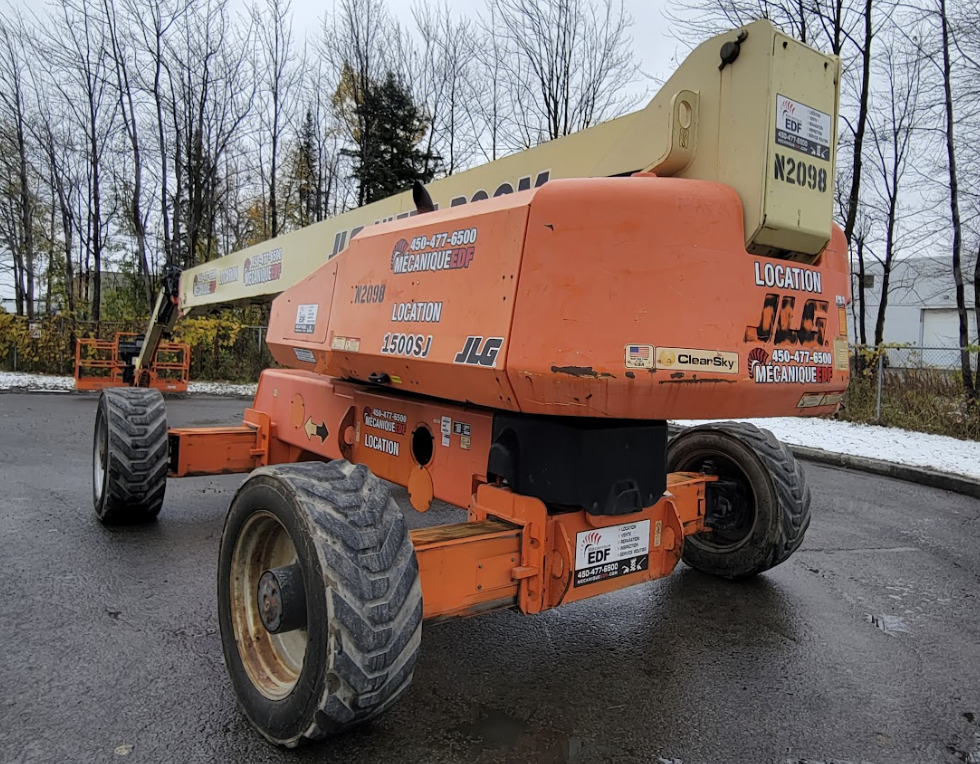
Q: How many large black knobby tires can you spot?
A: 3